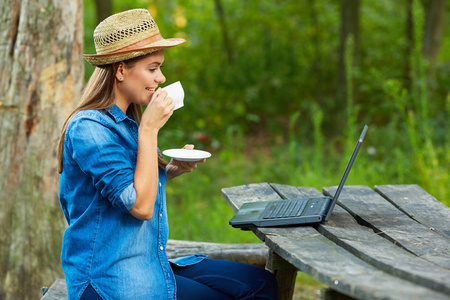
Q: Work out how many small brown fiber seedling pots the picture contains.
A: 0